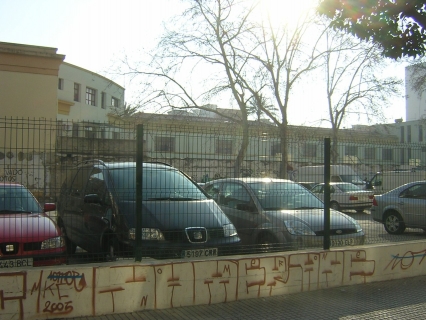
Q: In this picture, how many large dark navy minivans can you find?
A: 1